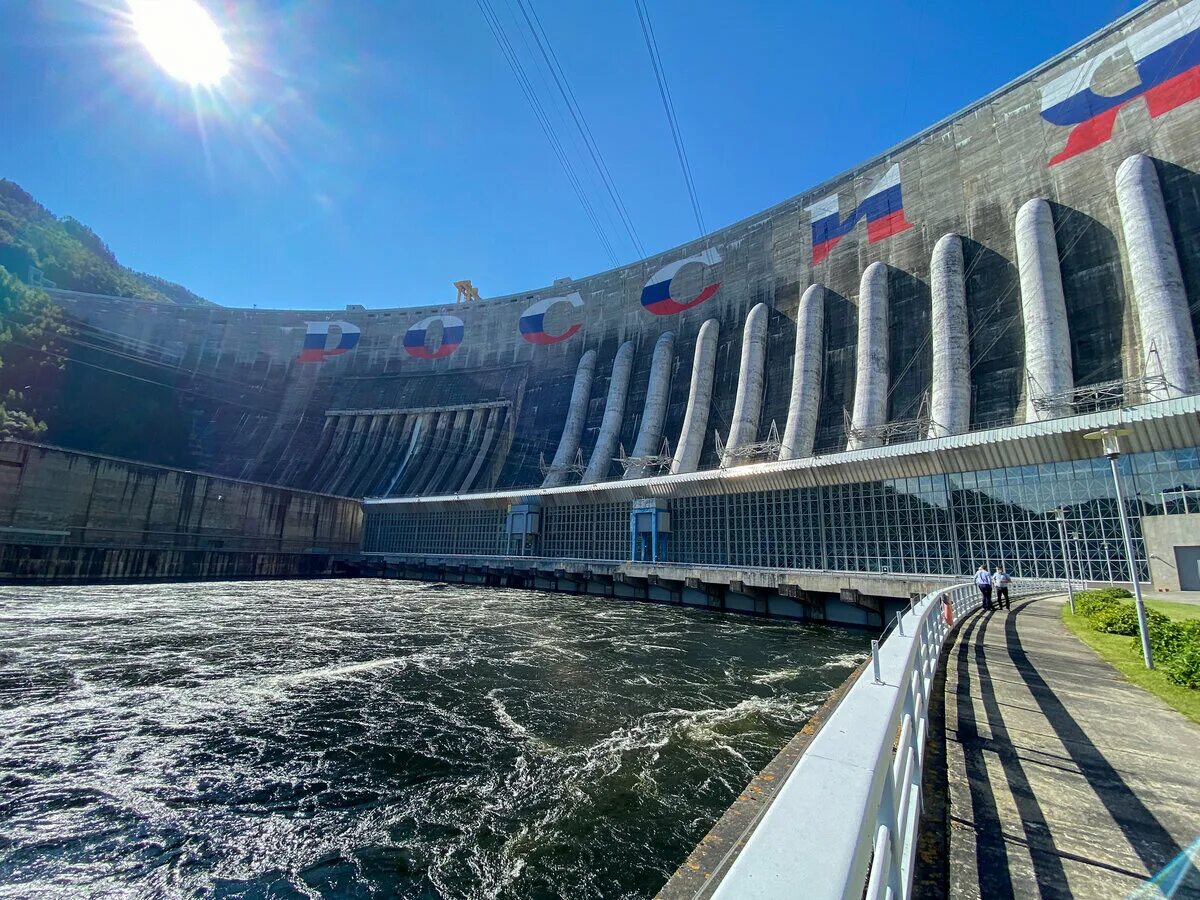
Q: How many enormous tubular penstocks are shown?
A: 10